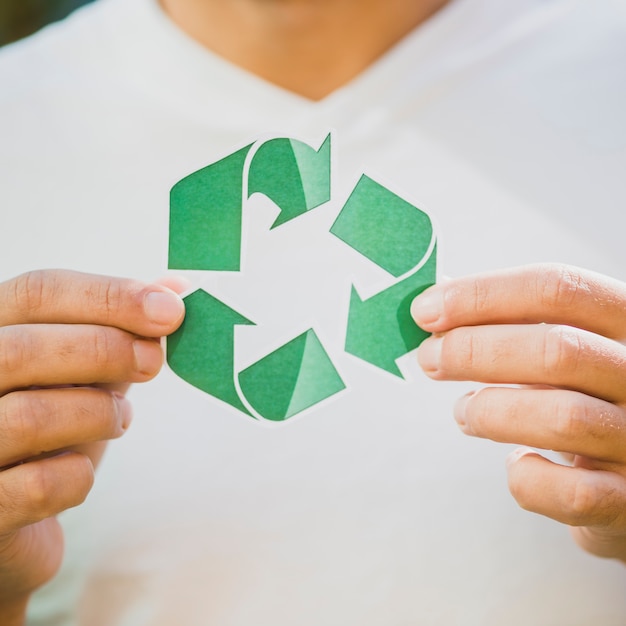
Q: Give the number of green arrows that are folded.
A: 3